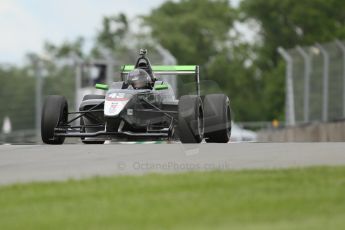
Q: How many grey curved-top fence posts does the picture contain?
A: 4